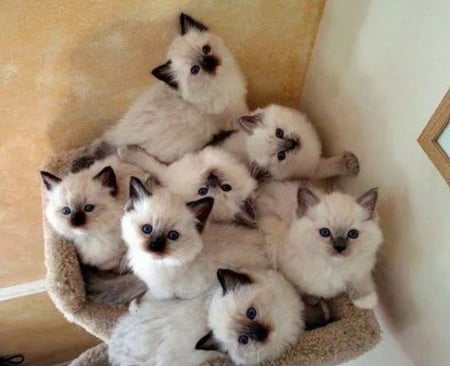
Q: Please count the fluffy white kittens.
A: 7